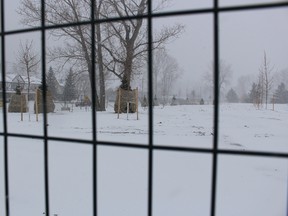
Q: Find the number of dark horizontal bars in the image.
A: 2